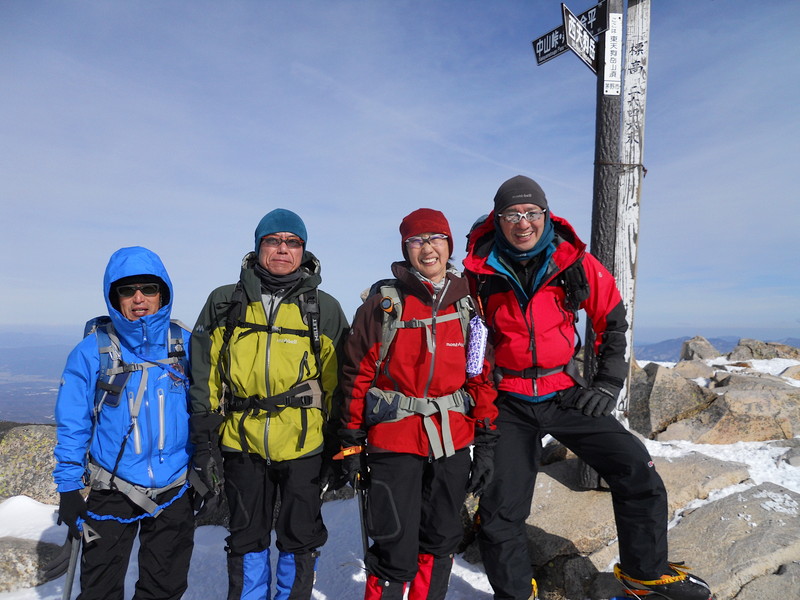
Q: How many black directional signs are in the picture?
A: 2